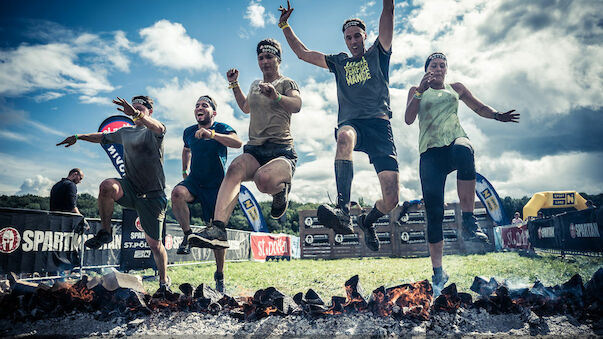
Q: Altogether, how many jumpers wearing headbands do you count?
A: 5